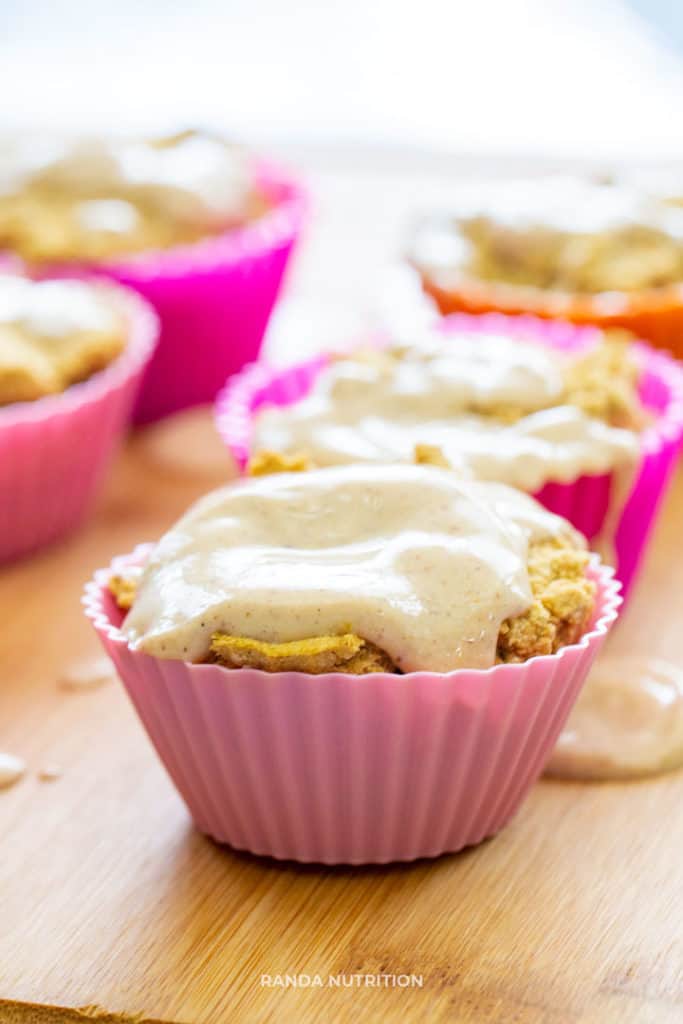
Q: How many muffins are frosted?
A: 5